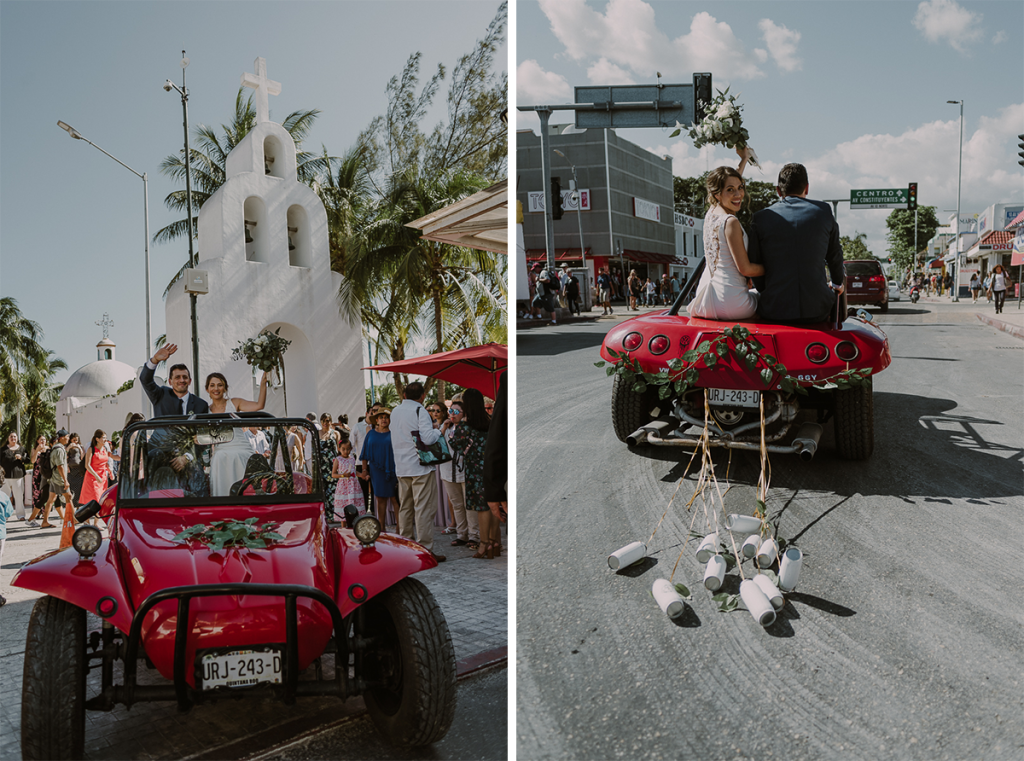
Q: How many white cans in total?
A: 10